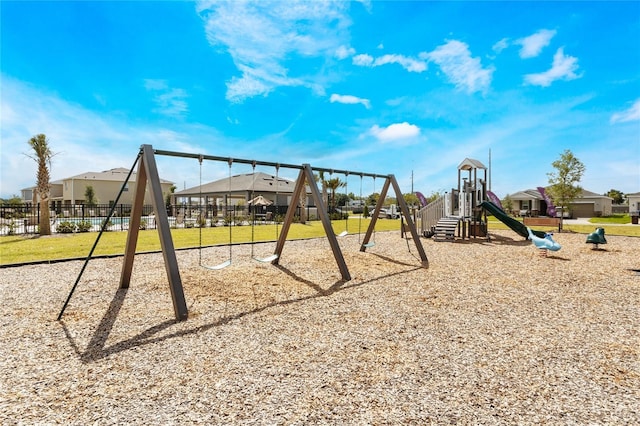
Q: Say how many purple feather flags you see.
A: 3